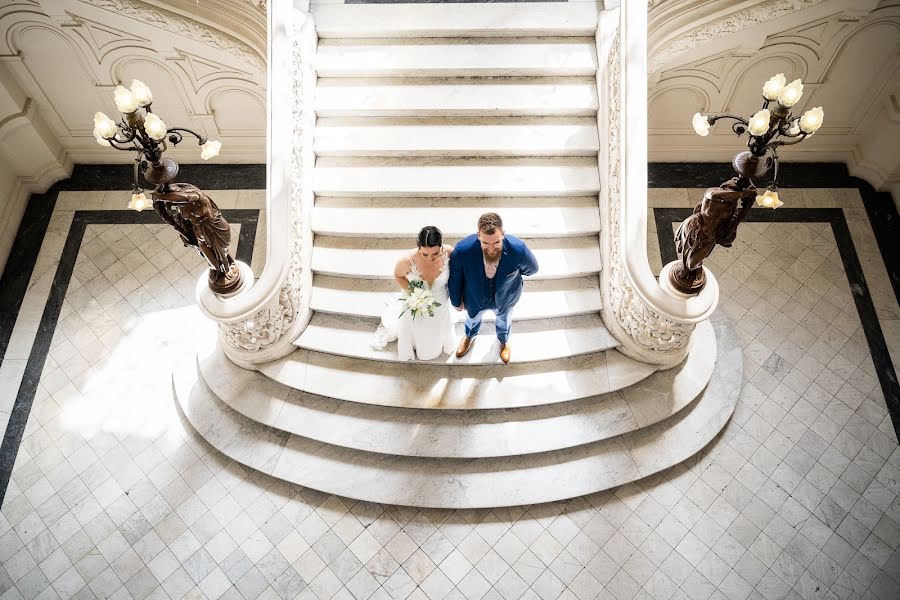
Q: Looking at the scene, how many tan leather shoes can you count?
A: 2